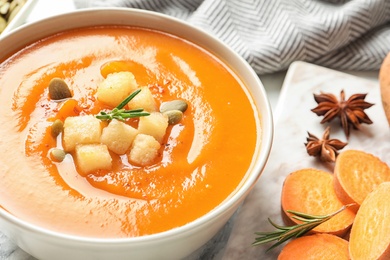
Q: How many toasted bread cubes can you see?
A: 7